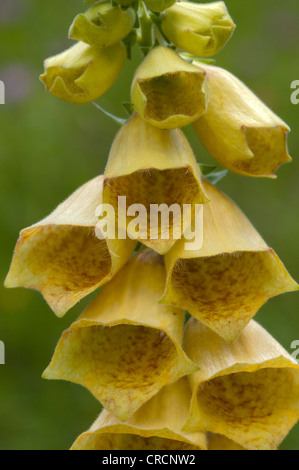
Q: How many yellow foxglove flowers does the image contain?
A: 11